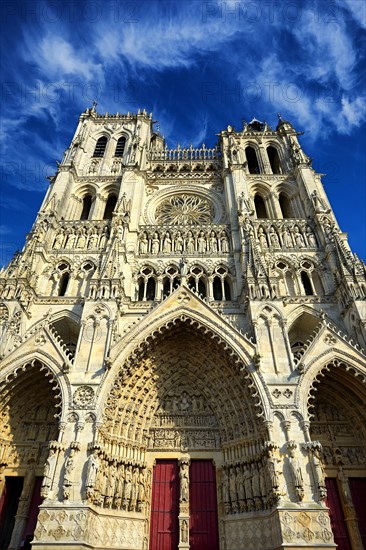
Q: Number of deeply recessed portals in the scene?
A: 3